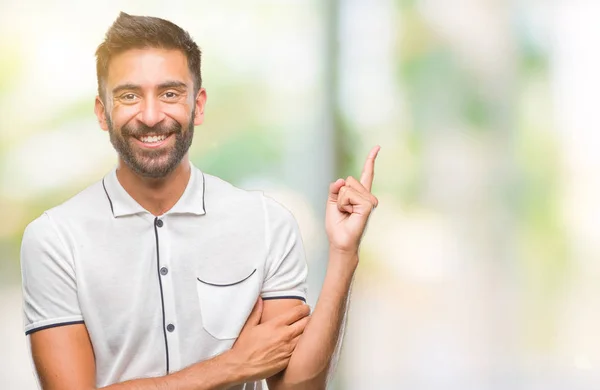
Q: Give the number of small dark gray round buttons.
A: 3